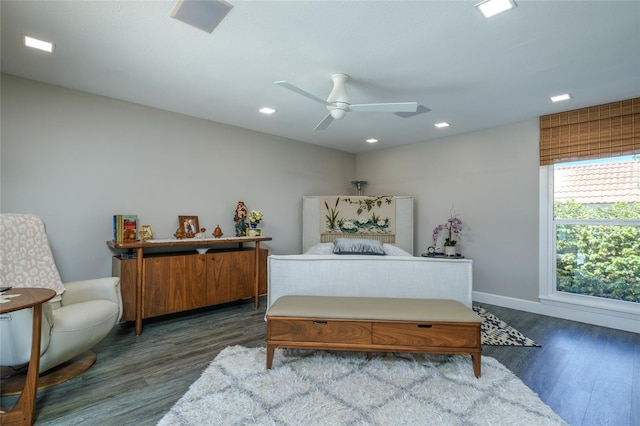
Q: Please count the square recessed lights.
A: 6